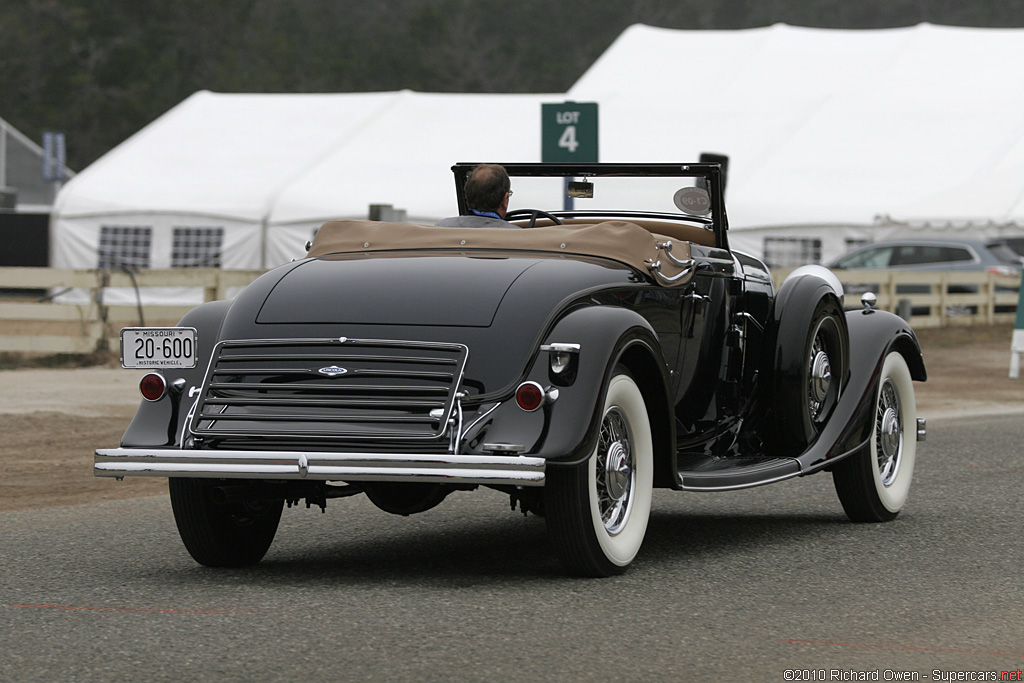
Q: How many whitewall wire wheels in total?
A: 2